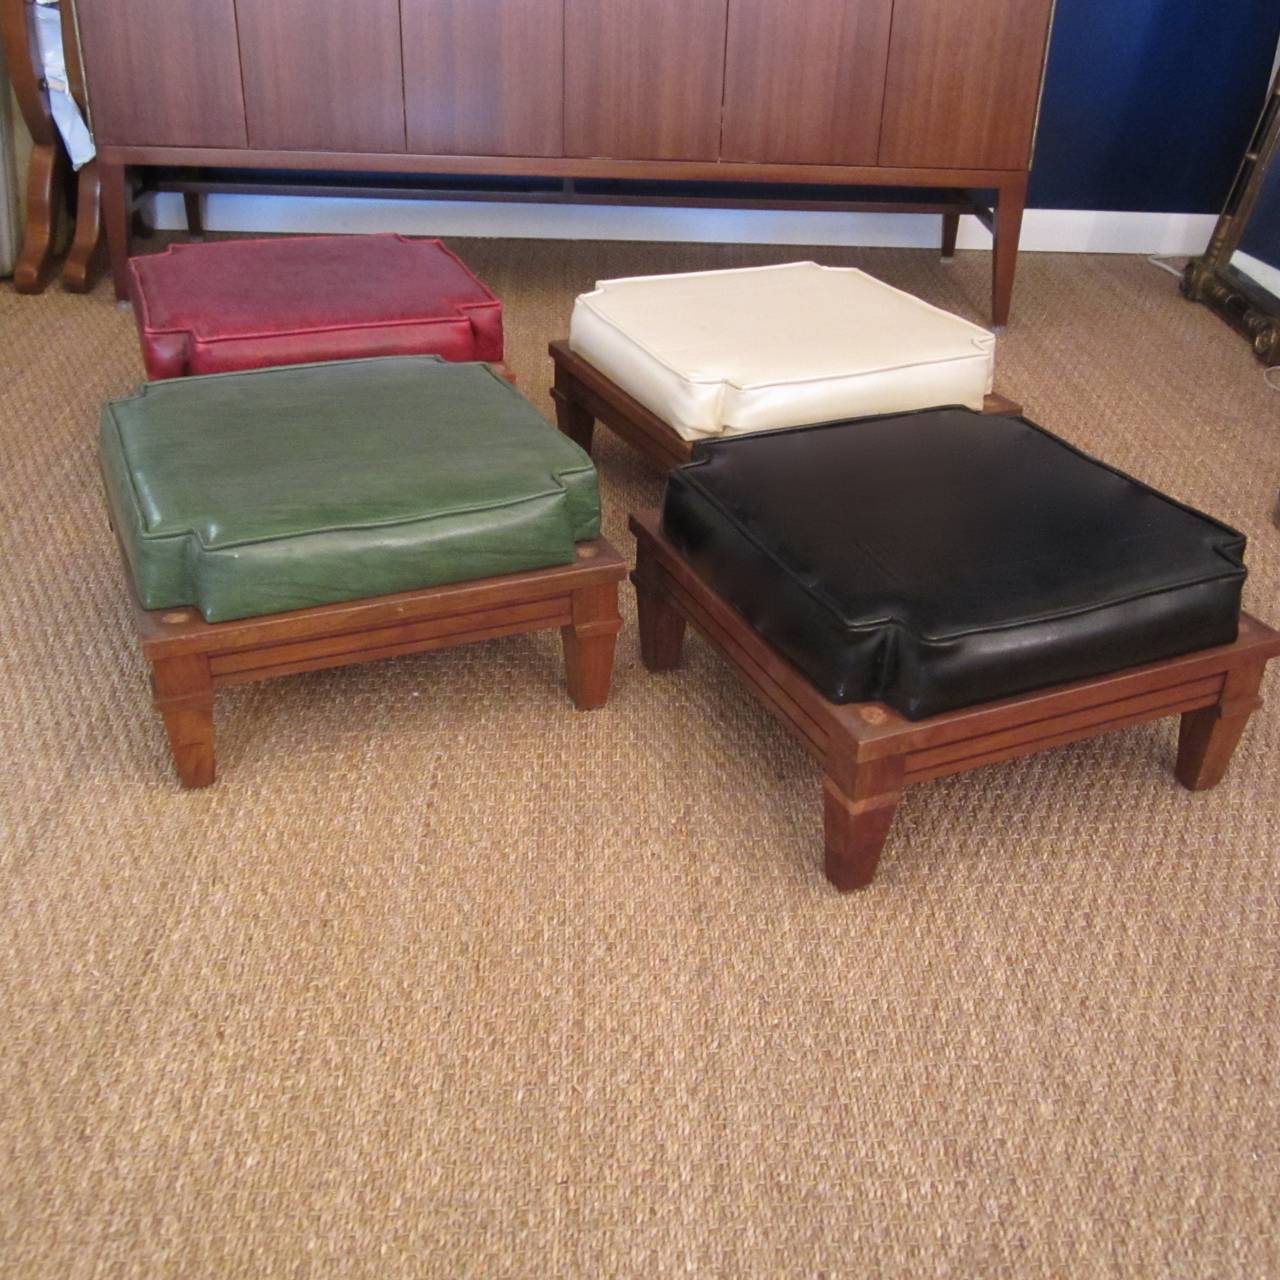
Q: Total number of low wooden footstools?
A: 4